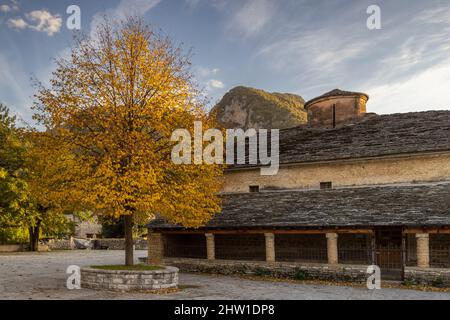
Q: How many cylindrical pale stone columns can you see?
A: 4